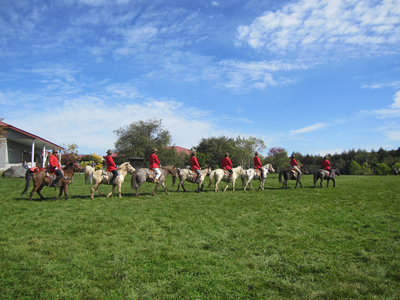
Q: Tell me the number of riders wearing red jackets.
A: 8